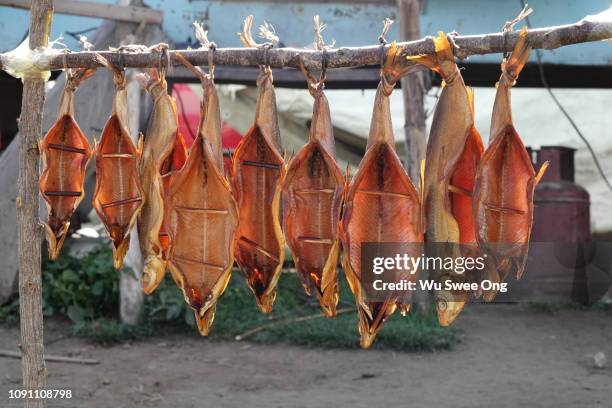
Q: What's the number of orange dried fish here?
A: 9